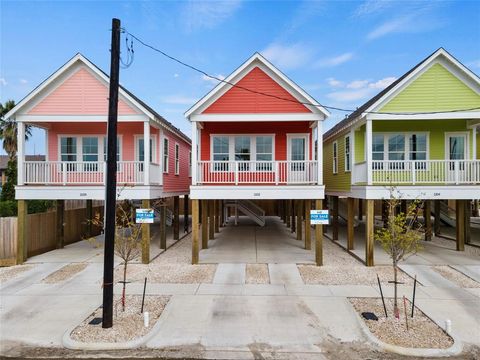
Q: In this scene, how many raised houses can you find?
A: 3